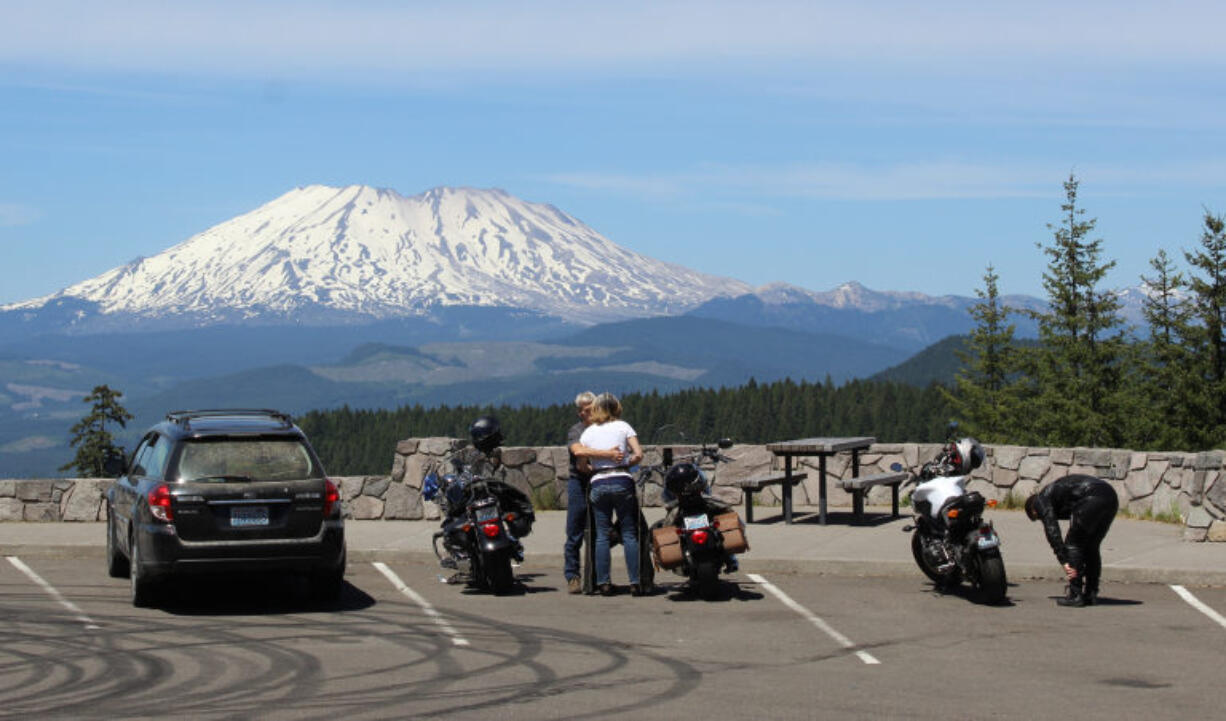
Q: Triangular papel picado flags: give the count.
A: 0